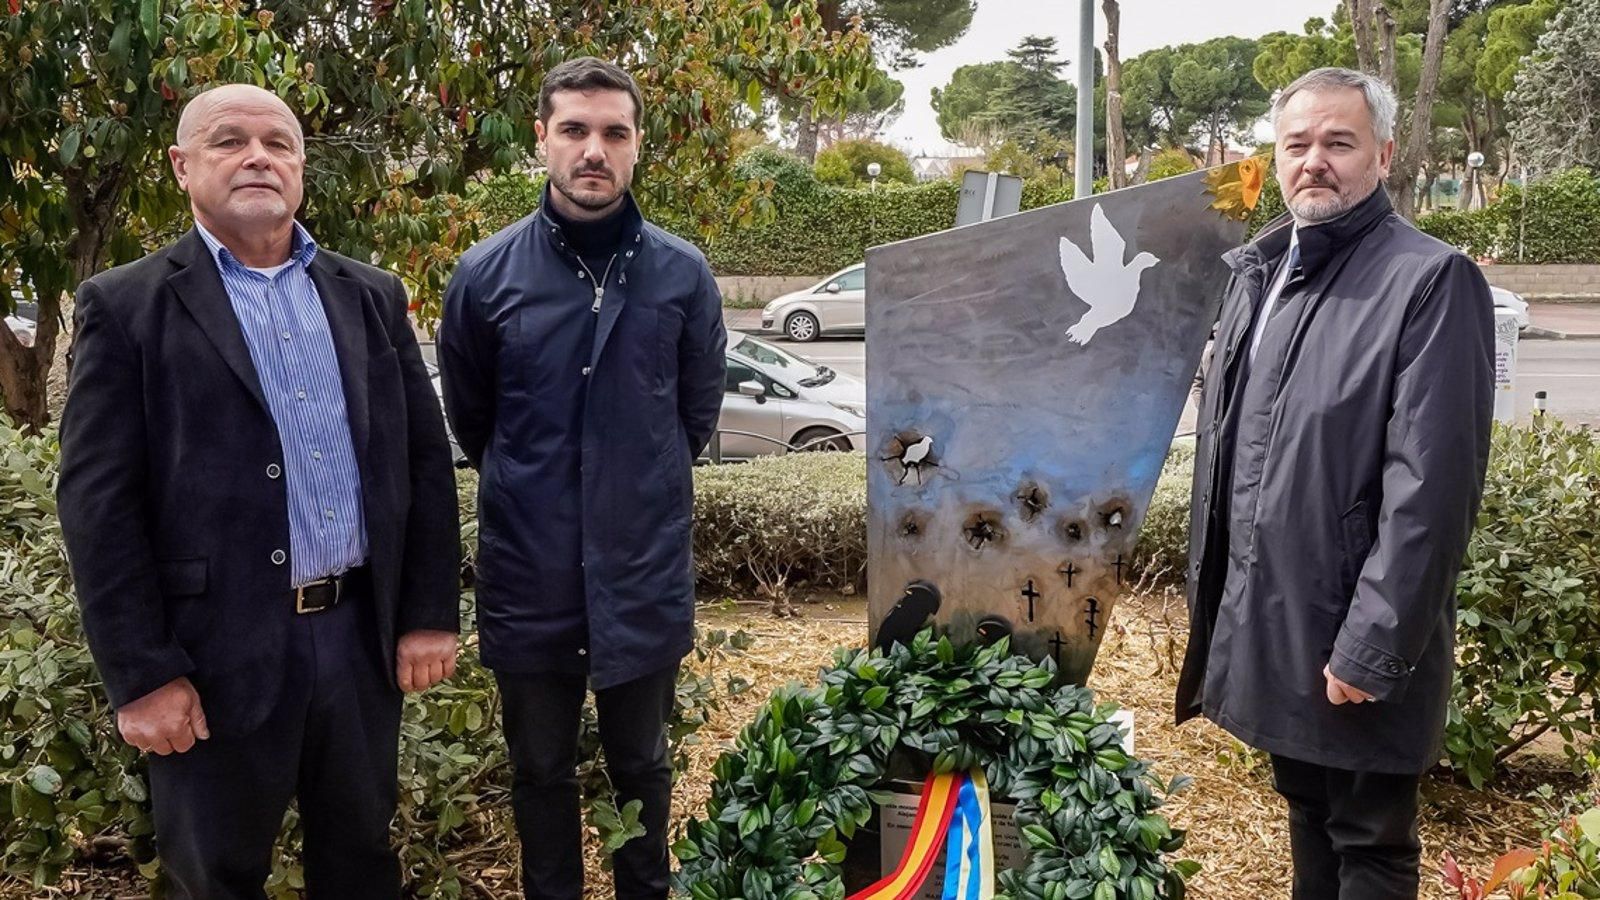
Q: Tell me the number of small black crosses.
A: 5